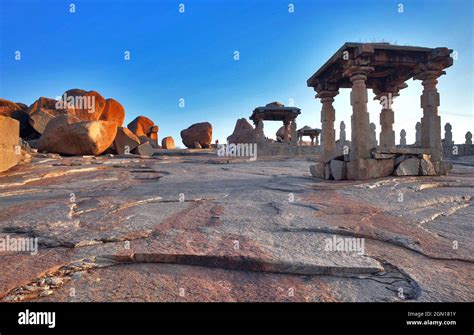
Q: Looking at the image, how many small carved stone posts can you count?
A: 6